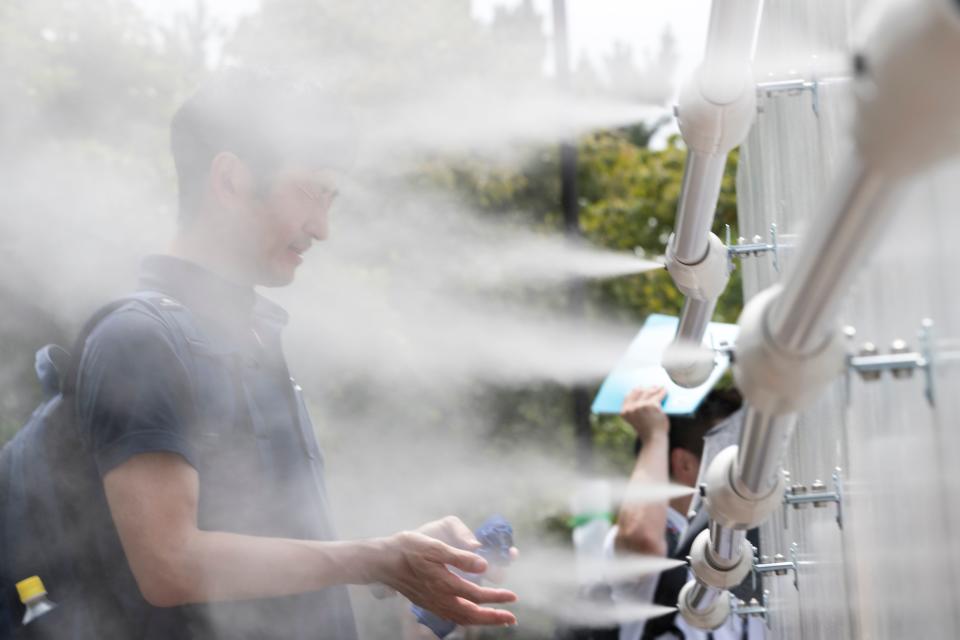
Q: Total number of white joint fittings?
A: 8